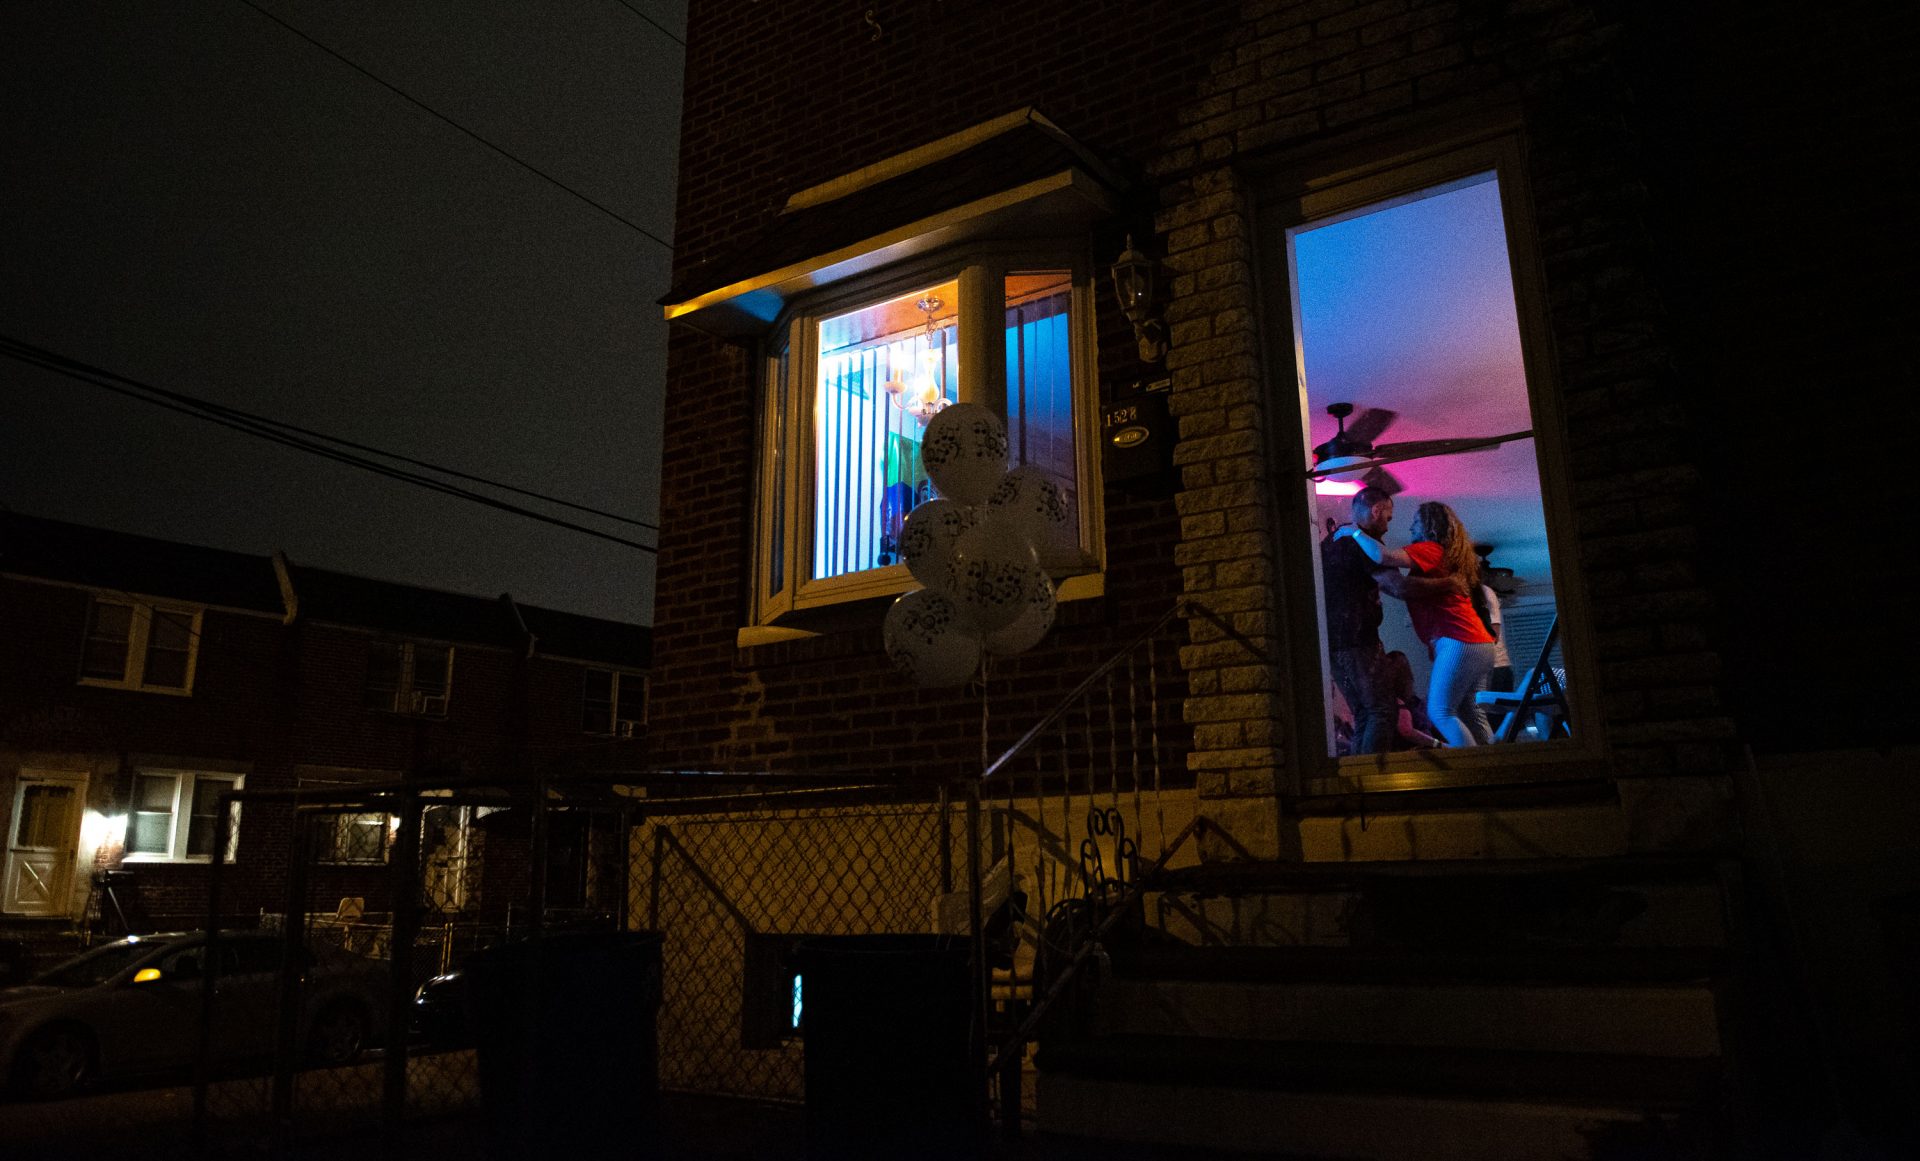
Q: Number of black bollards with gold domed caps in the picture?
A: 0